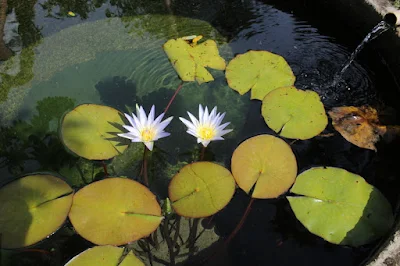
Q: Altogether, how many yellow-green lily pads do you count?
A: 10